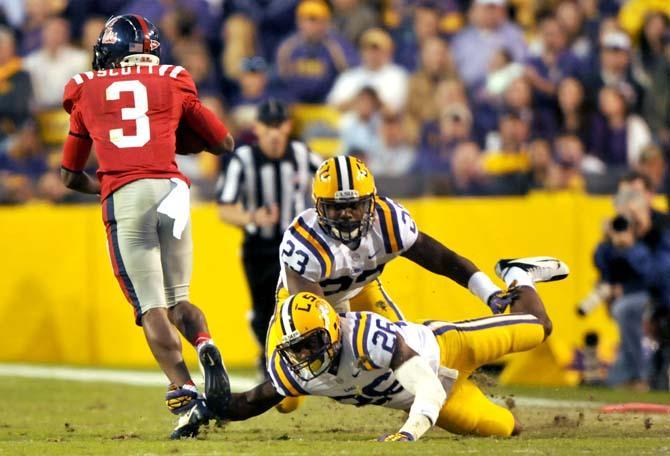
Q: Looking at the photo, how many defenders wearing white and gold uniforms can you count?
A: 2